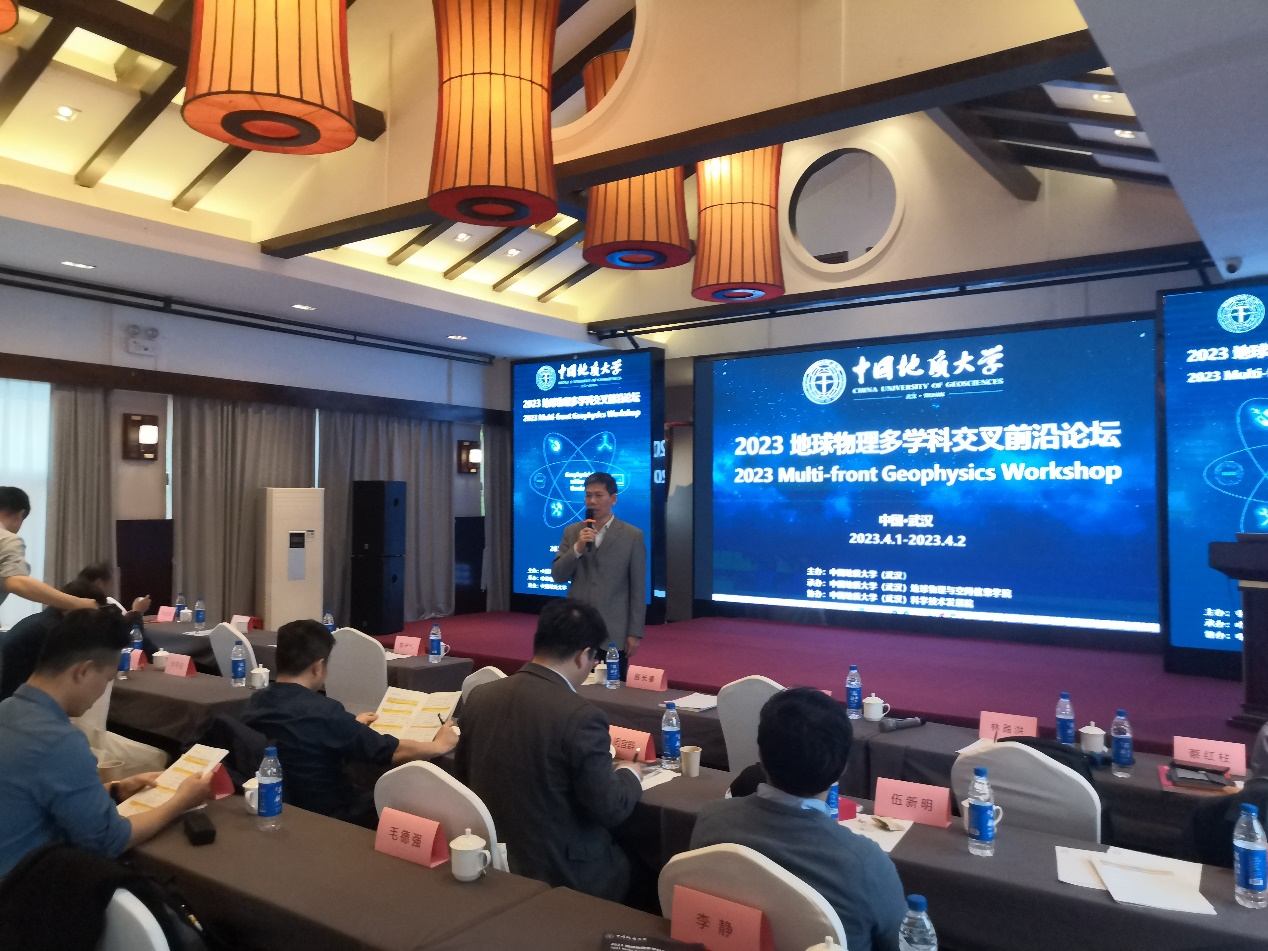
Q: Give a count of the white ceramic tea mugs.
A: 11